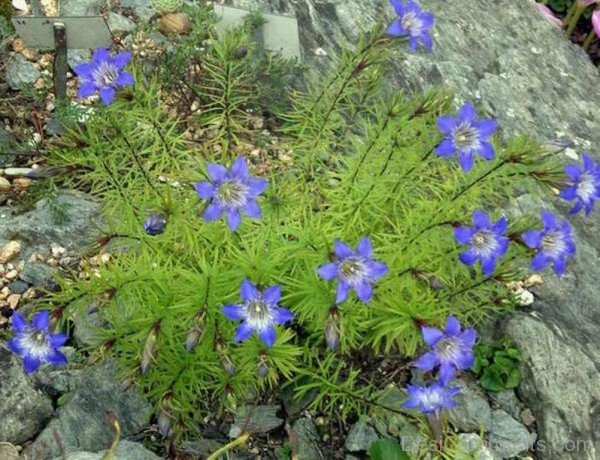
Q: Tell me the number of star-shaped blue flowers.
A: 12